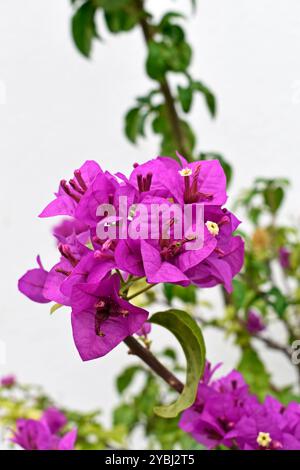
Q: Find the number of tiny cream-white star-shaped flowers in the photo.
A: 3